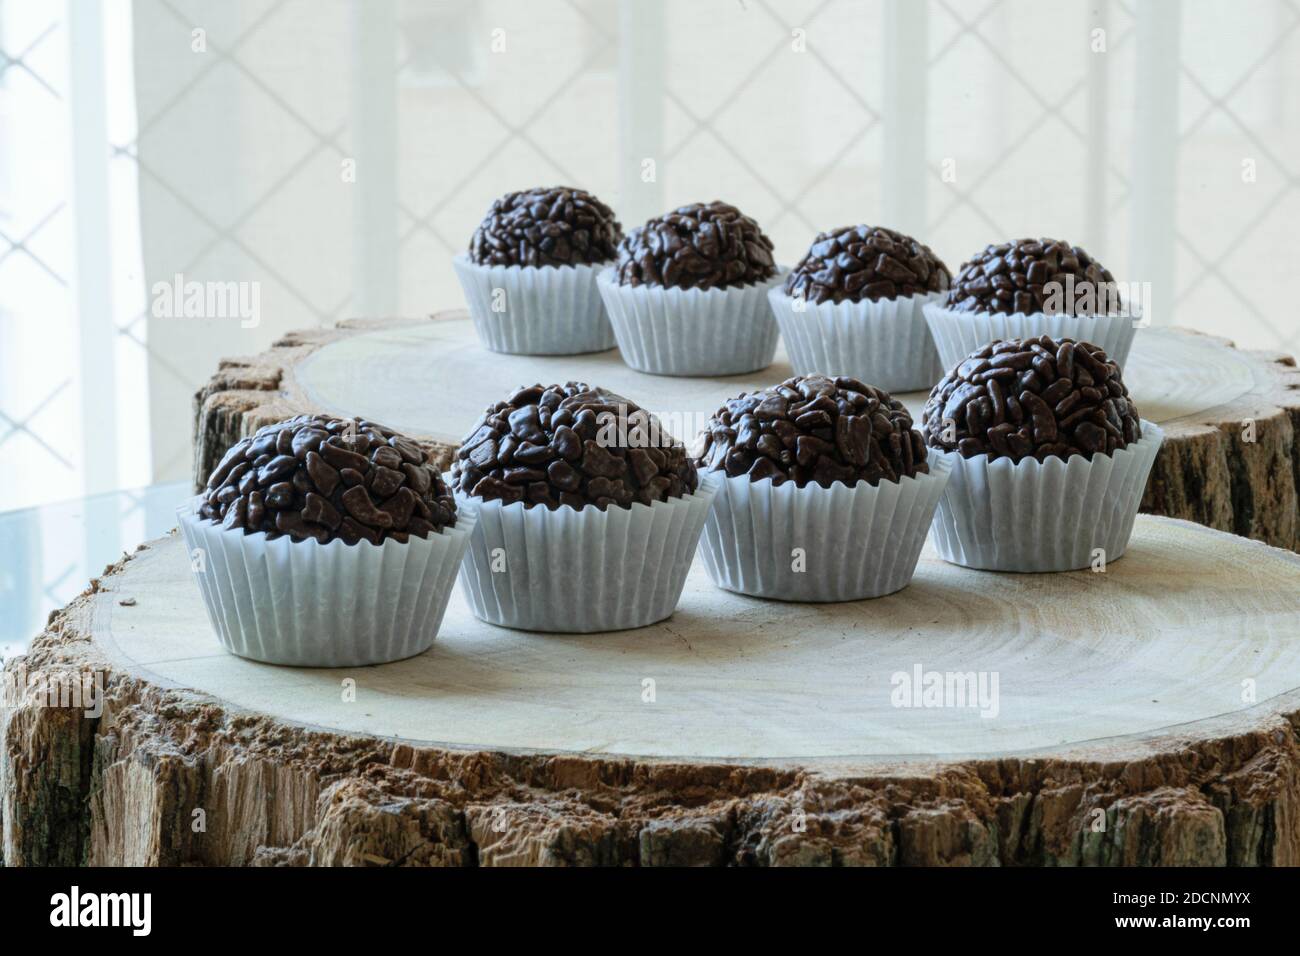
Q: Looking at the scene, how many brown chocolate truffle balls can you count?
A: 8